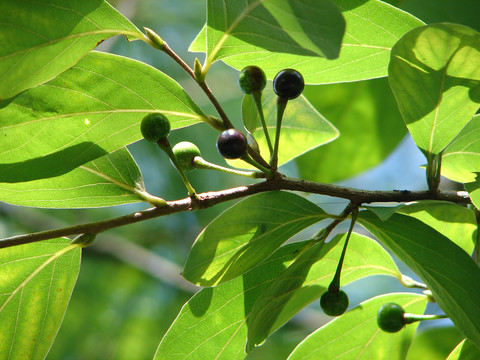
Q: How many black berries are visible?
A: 2